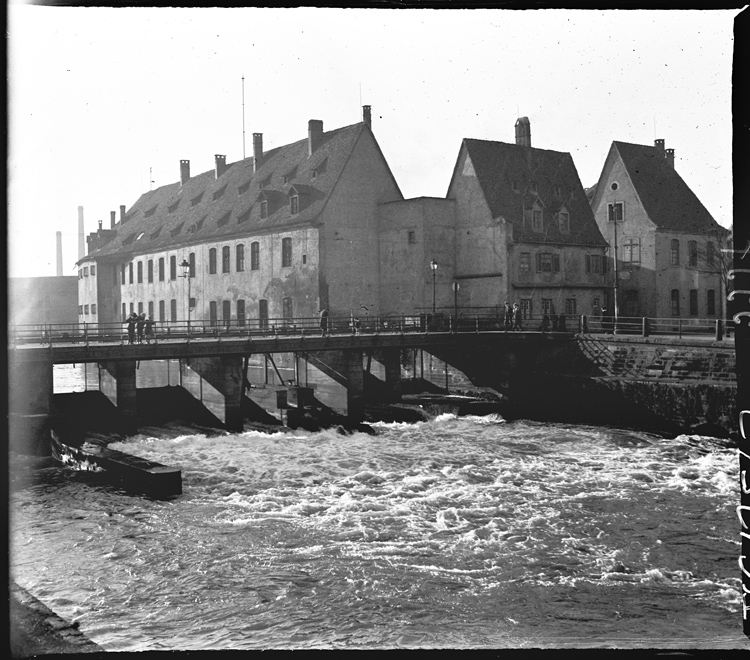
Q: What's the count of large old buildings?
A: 3